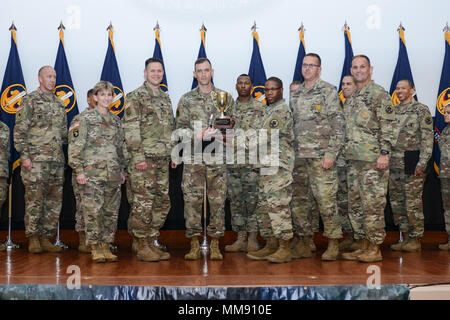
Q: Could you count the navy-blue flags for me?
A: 10